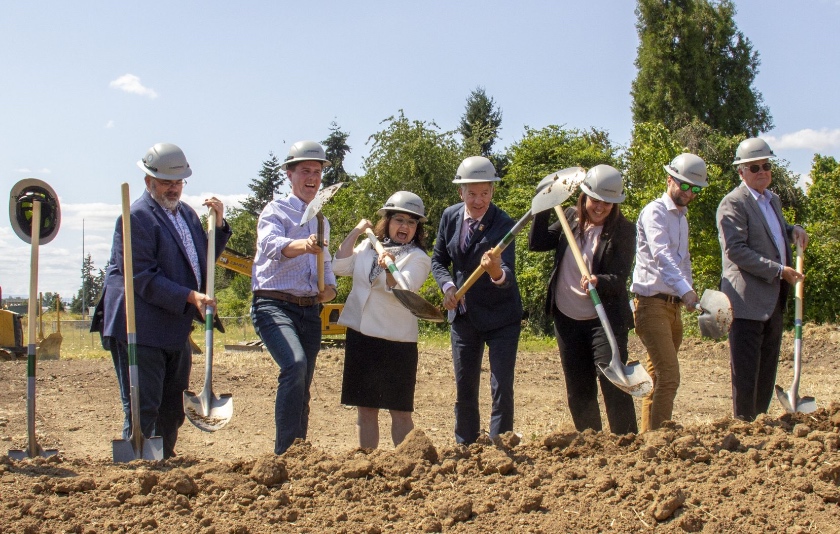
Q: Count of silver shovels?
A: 9